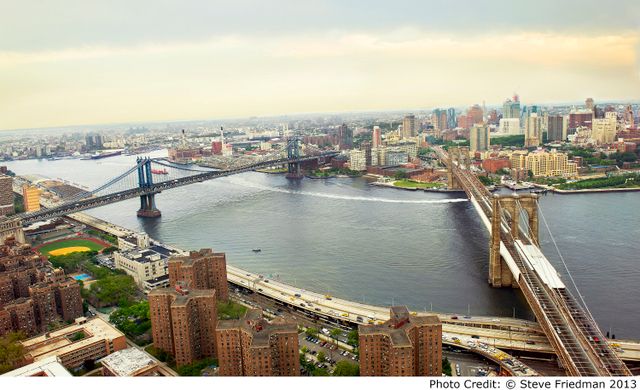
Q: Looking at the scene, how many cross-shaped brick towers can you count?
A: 4